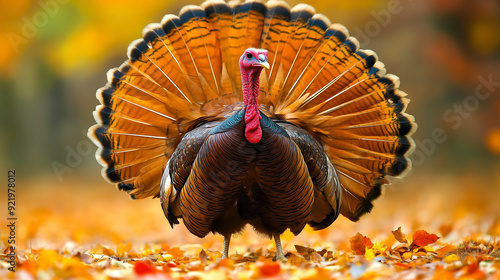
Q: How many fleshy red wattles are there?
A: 1